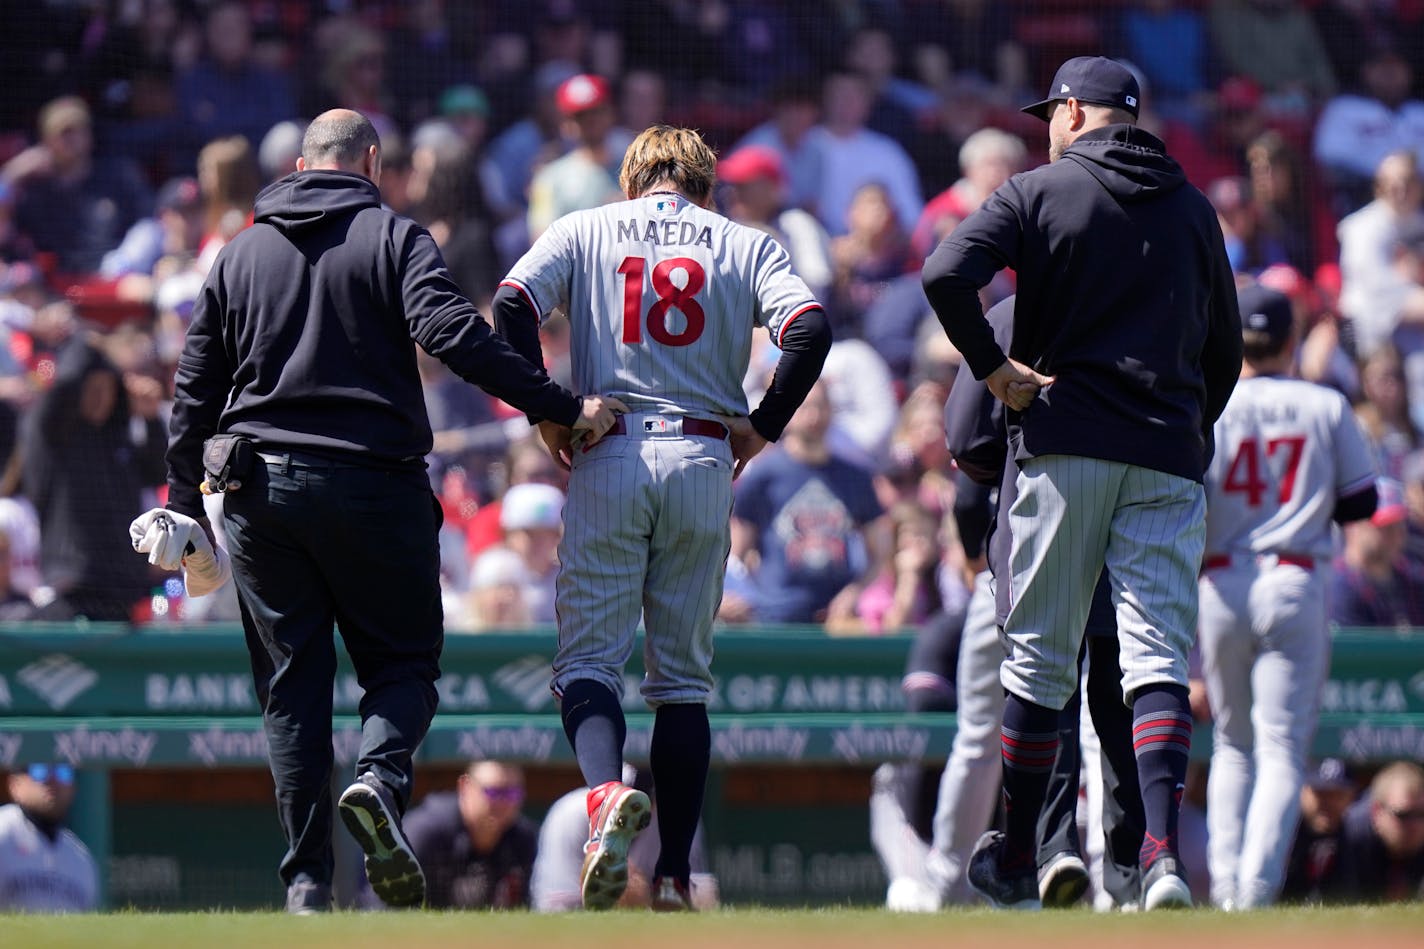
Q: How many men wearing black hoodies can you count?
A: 2